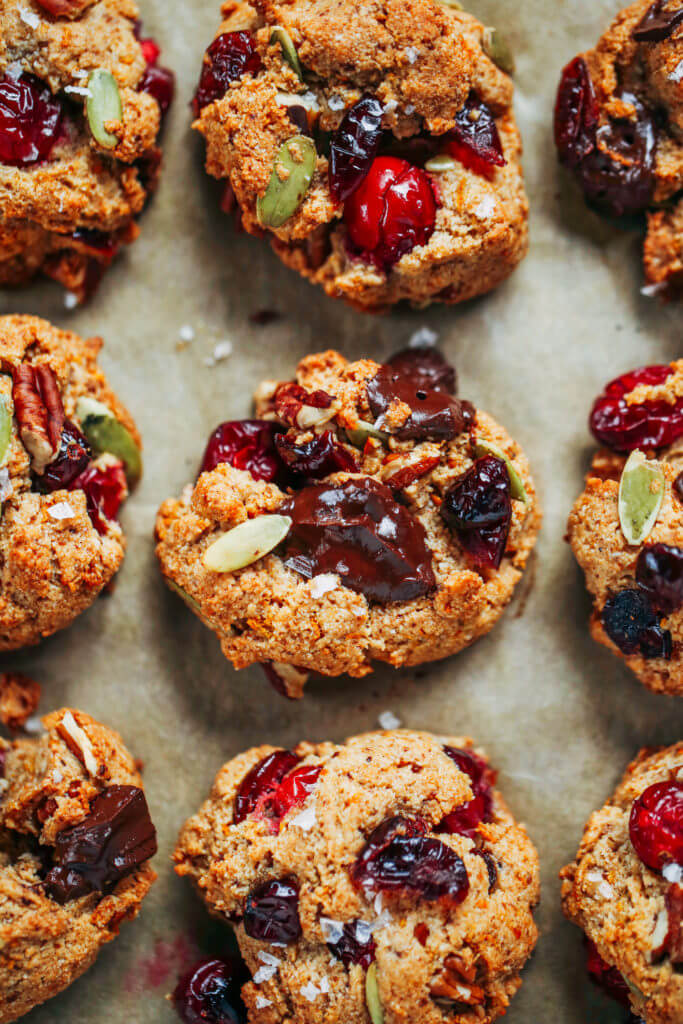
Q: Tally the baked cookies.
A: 9